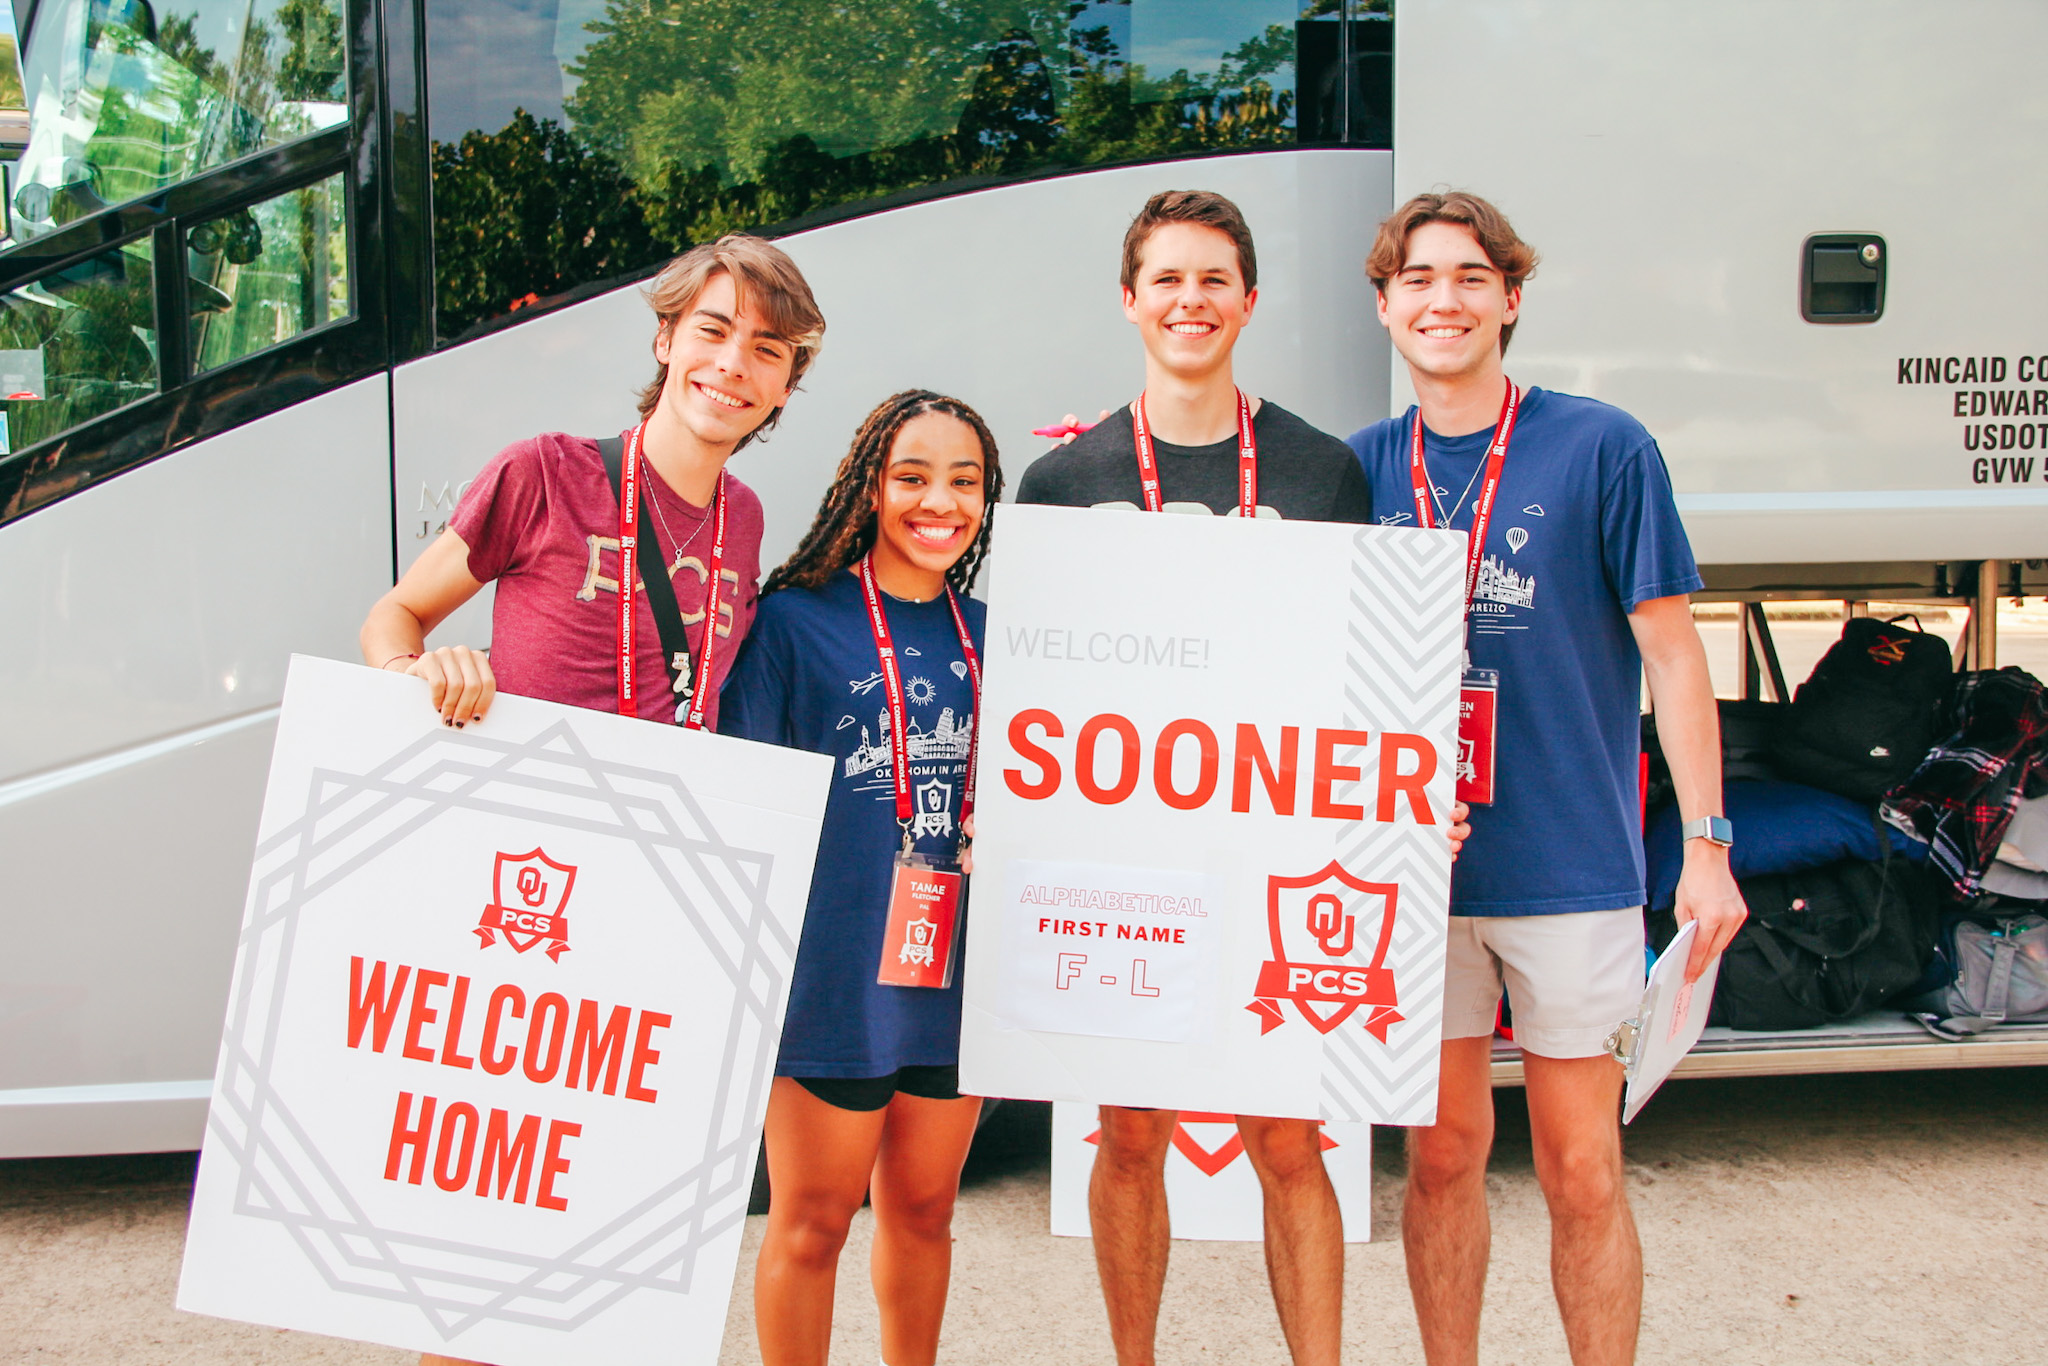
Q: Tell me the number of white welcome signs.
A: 2